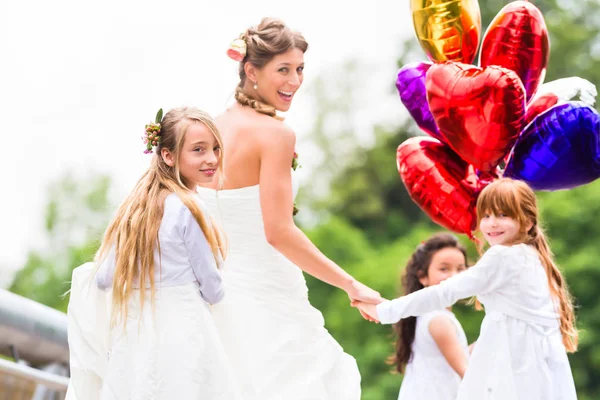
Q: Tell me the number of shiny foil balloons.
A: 7